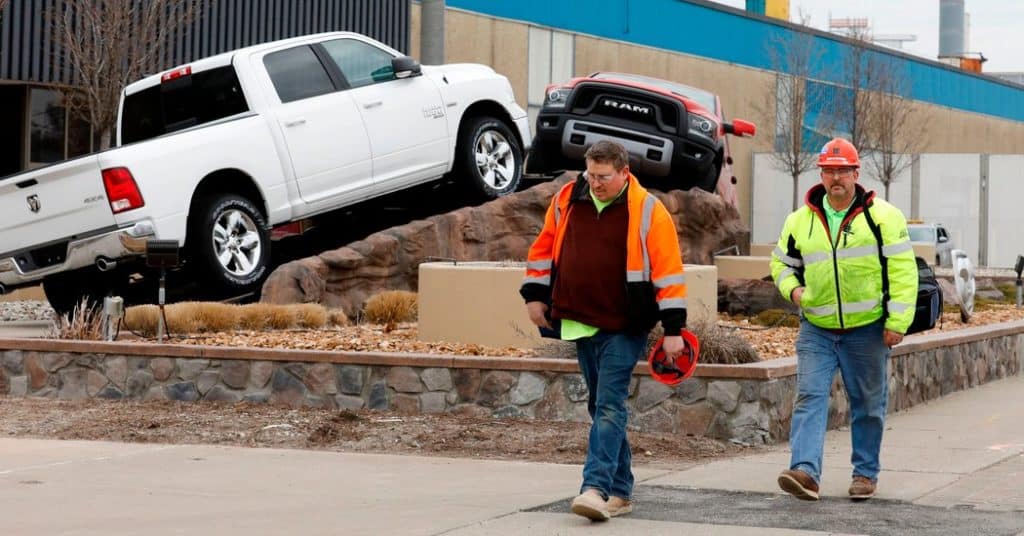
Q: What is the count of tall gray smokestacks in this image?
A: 1